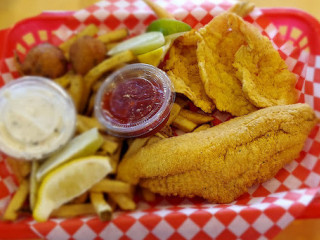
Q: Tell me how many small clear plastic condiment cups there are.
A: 2